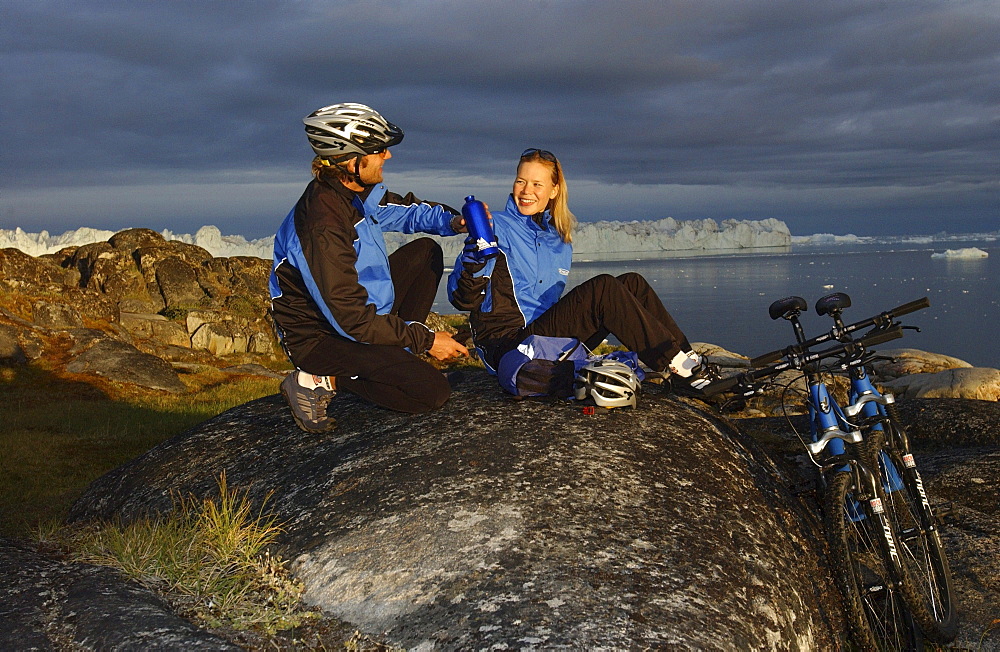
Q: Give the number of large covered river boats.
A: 0